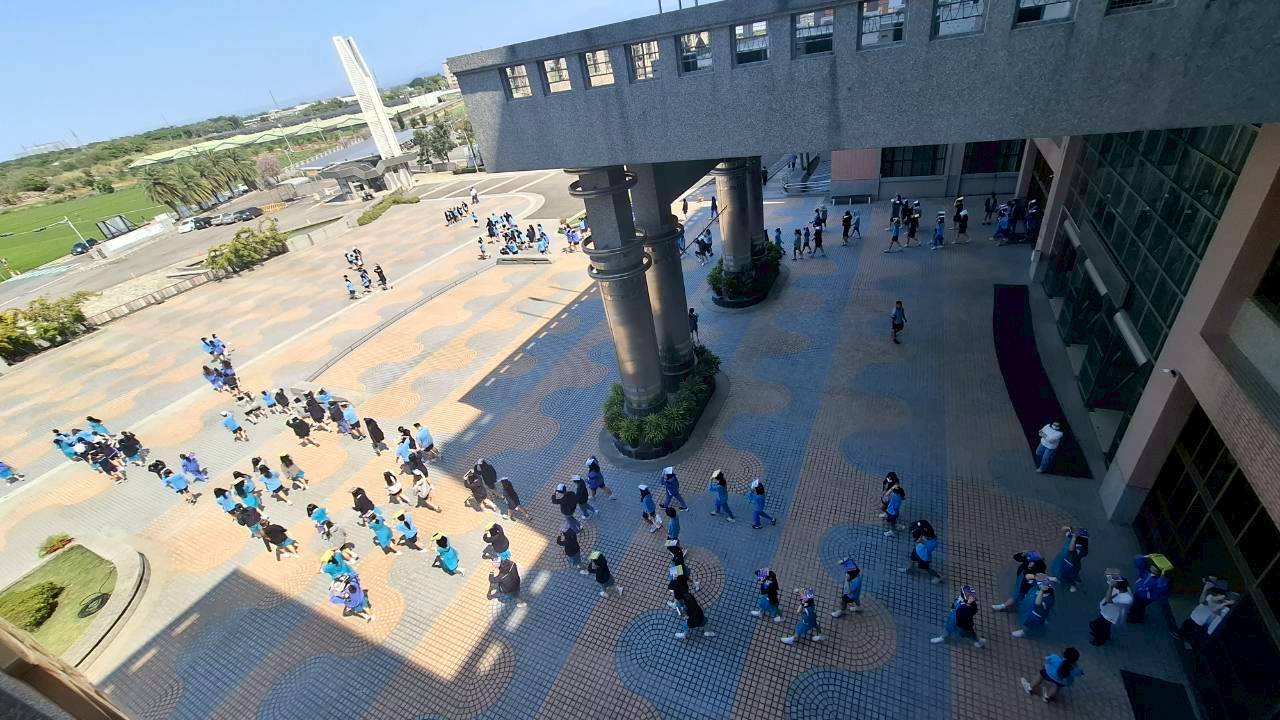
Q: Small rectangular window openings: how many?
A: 11